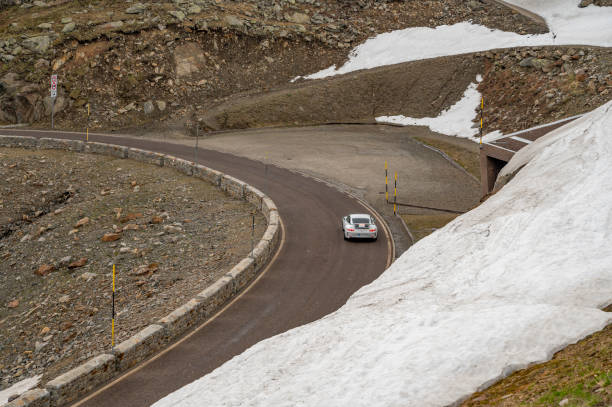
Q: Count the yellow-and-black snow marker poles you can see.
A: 5